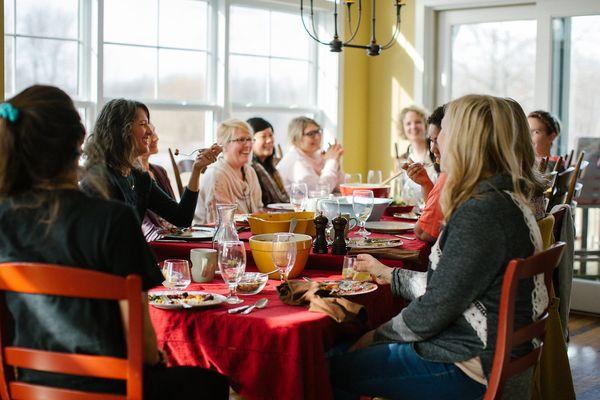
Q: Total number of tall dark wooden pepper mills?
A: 2